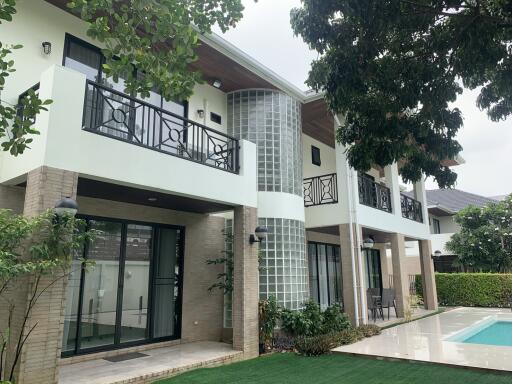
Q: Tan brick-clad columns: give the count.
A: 5